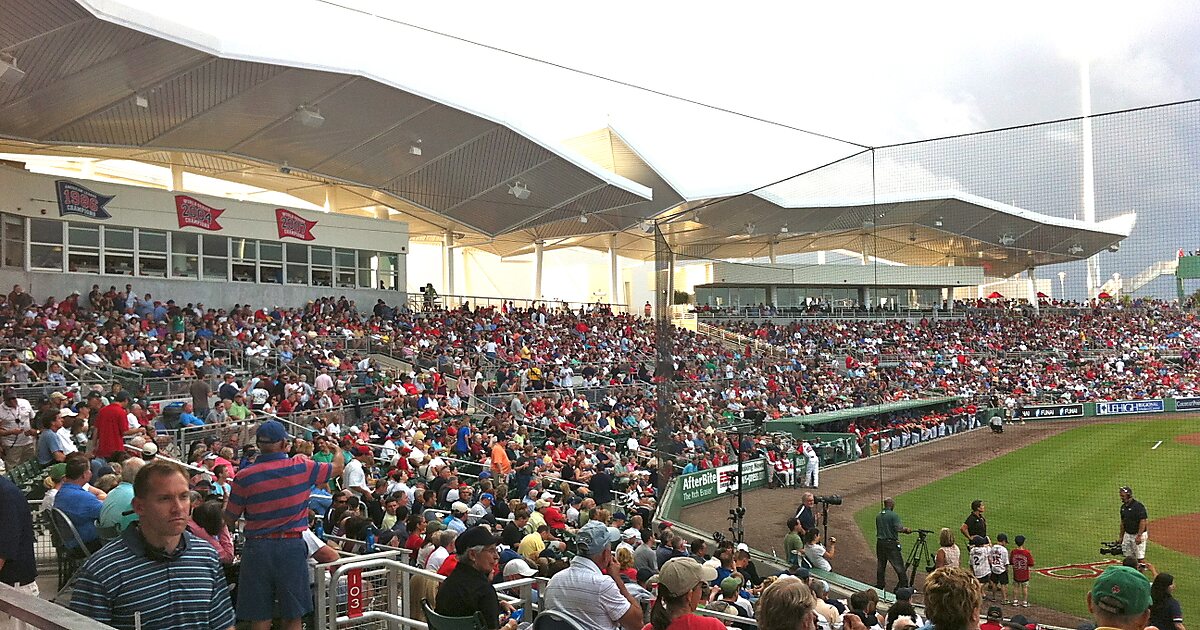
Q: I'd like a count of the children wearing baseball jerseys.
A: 3